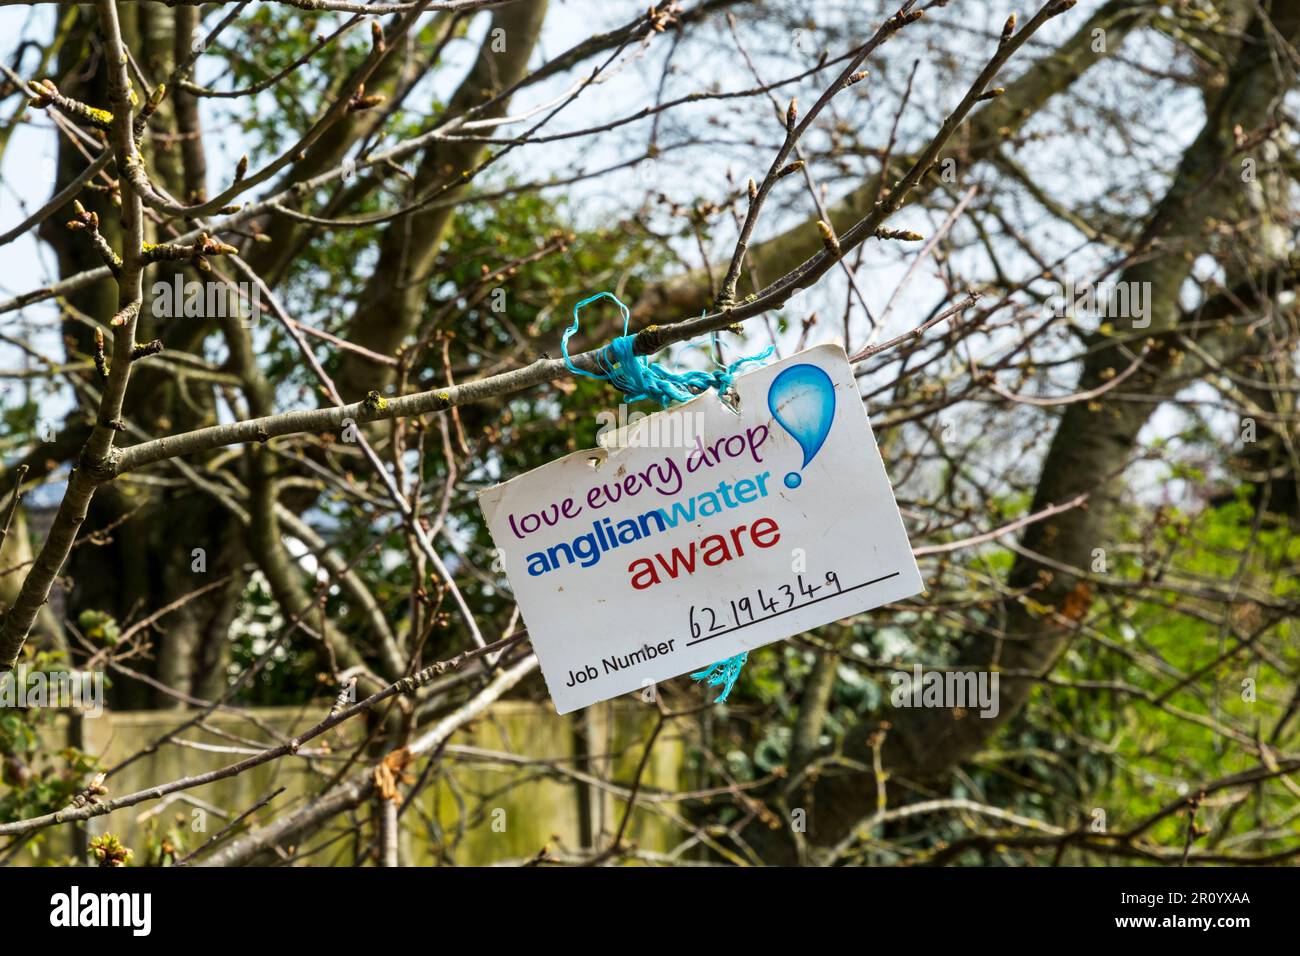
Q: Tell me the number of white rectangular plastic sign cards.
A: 1